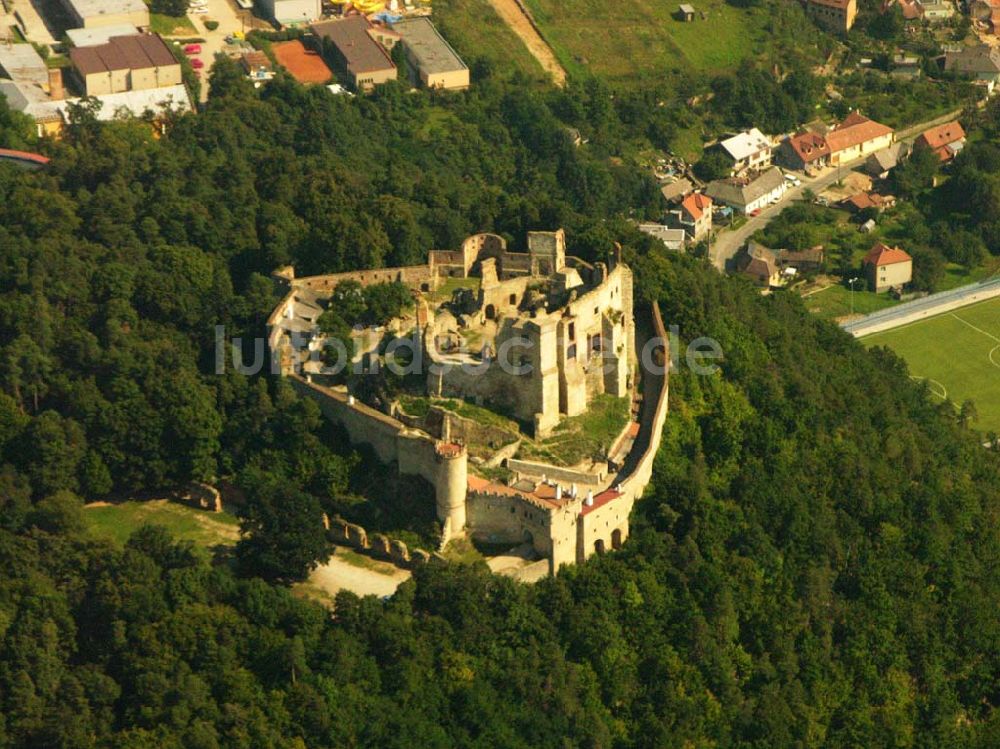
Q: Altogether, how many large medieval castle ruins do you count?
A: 1